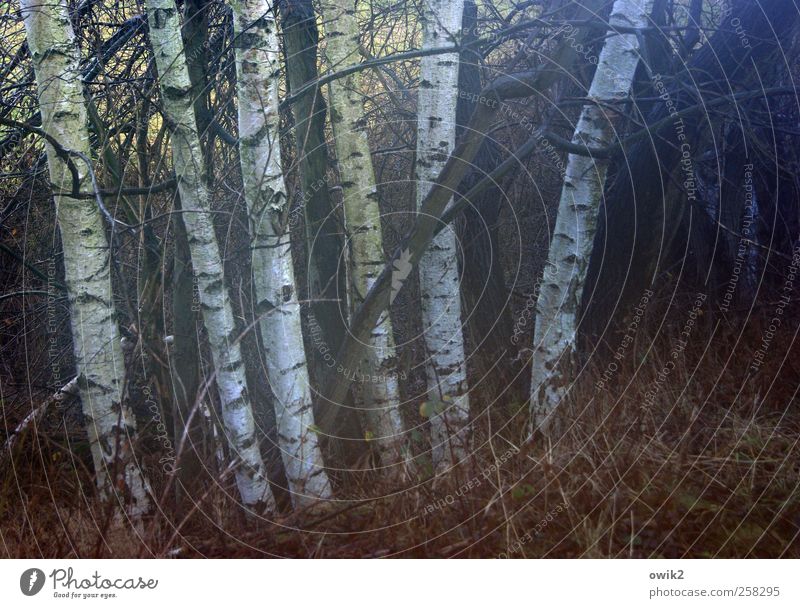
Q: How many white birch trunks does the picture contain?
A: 6